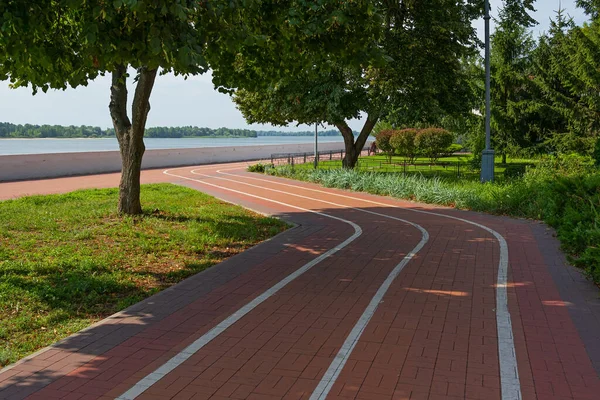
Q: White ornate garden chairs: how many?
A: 0